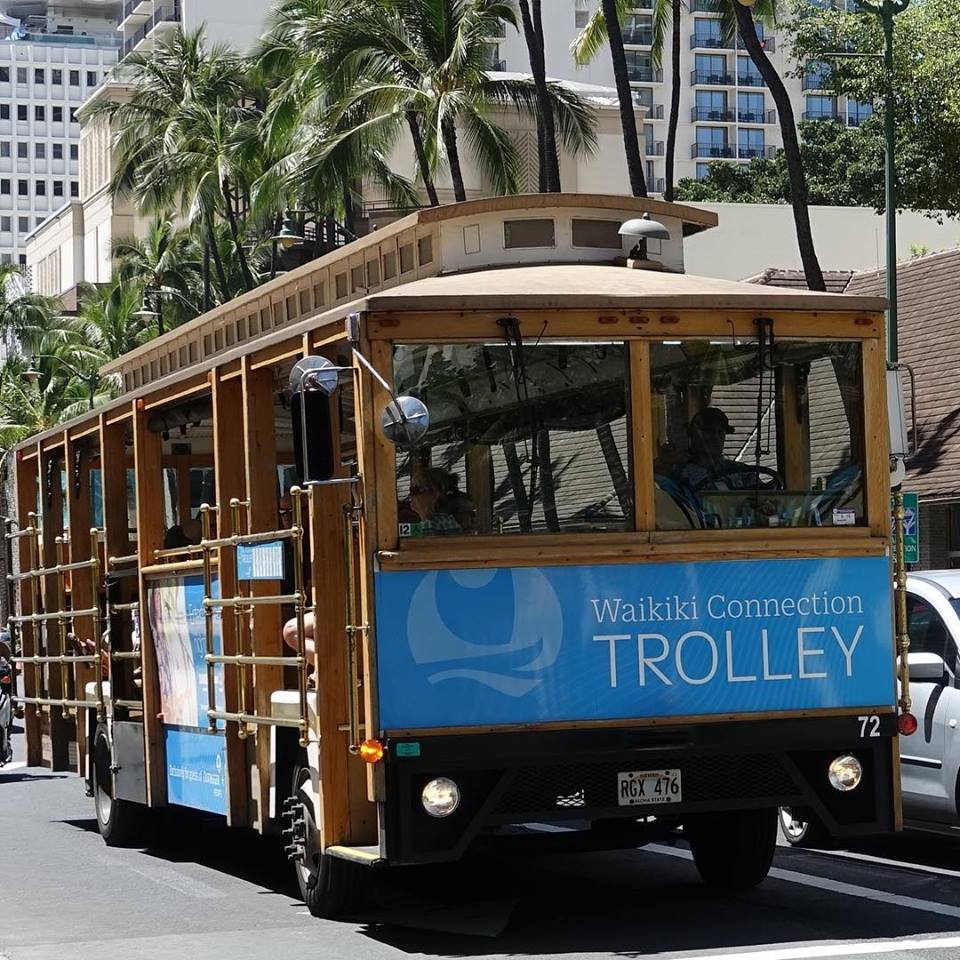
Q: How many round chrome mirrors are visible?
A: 2